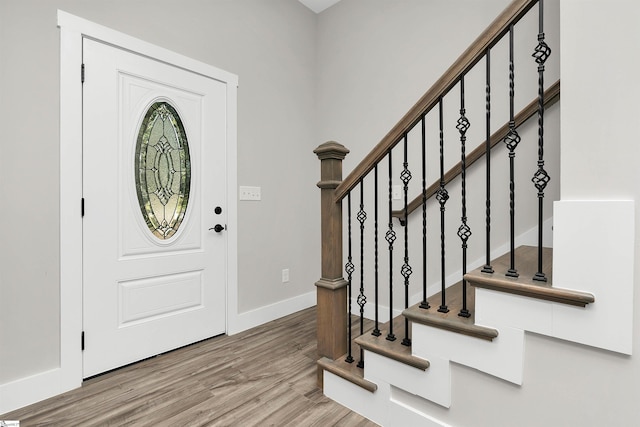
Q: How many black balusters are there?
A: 11